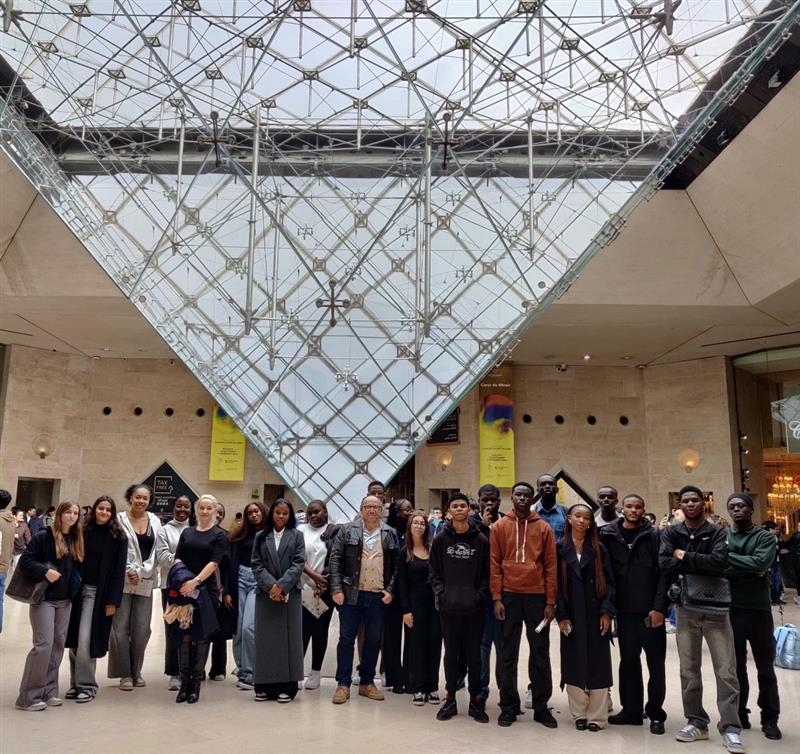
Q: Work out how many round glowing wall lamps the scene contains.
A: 3